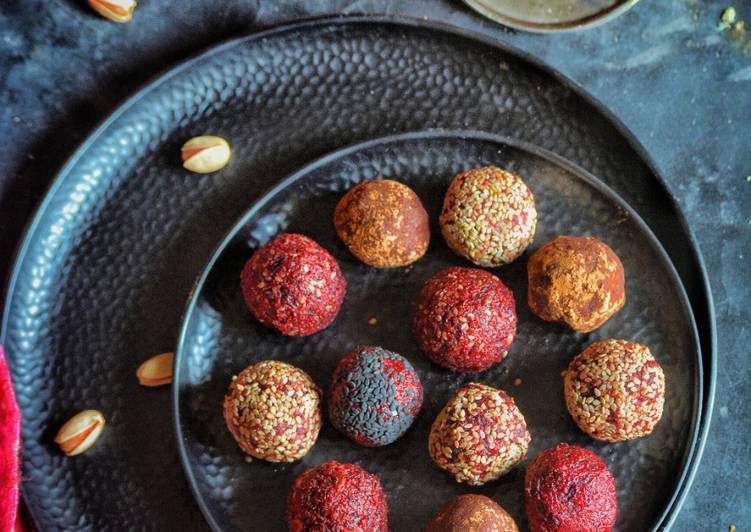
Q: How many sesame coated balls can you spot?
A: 5